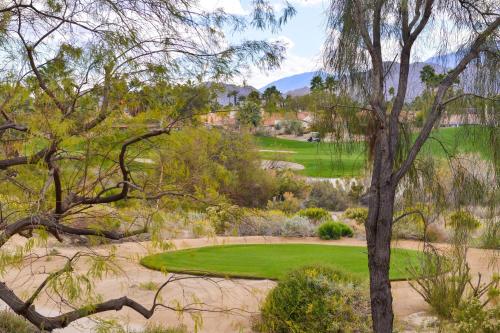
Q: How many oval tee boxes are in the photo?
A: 1